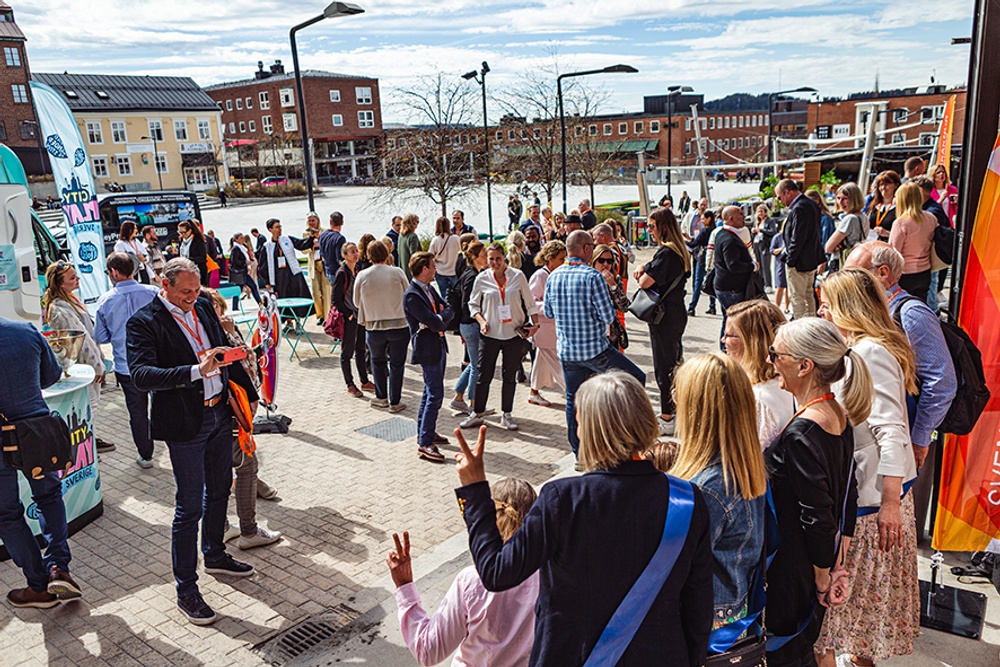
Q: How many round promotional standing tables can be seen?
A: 1